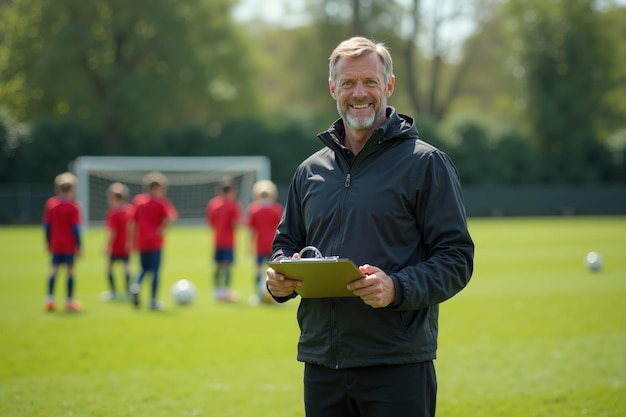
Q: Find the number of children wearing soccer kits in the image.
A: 5